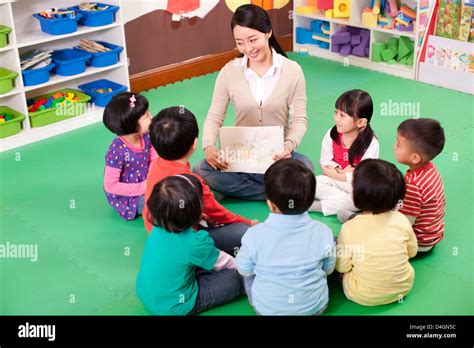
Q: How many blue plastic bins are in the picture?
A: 6